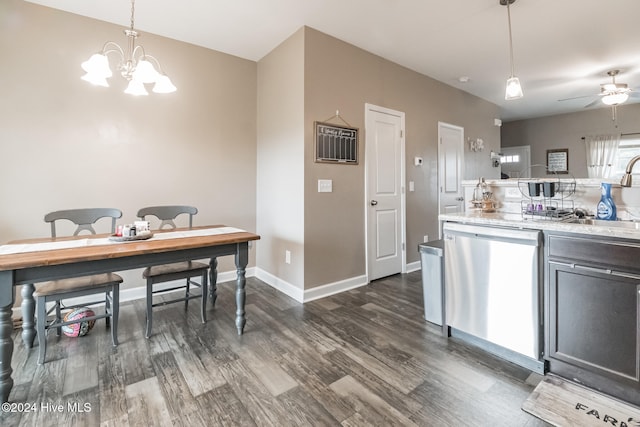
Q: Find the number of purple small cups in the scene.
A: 2